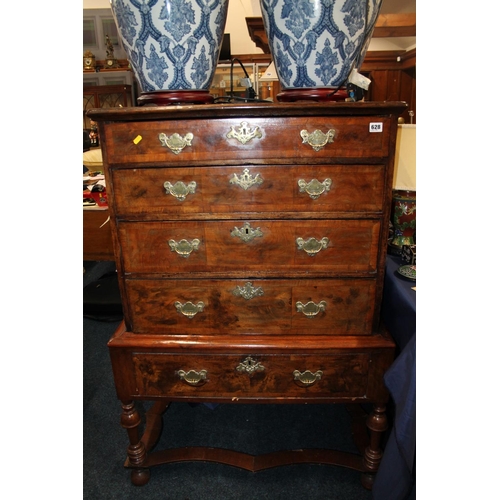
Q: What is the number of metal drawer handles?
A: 10